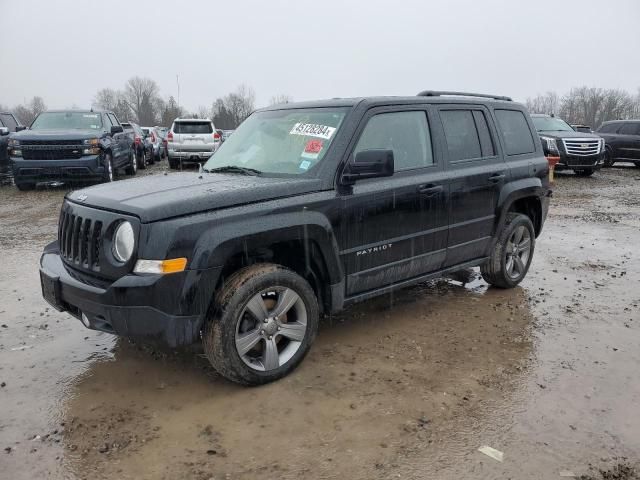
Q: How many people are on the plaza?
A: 0